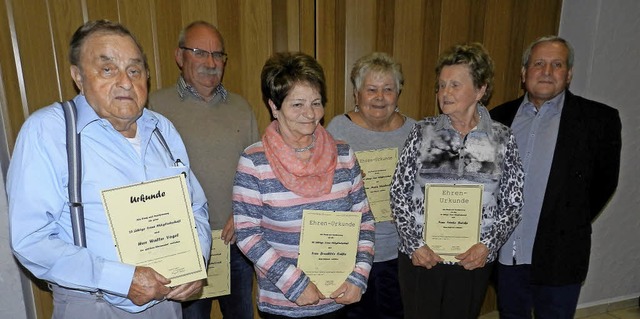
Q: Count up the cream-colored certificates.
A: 5